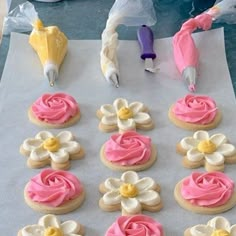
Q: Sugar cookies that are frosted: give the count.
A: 12